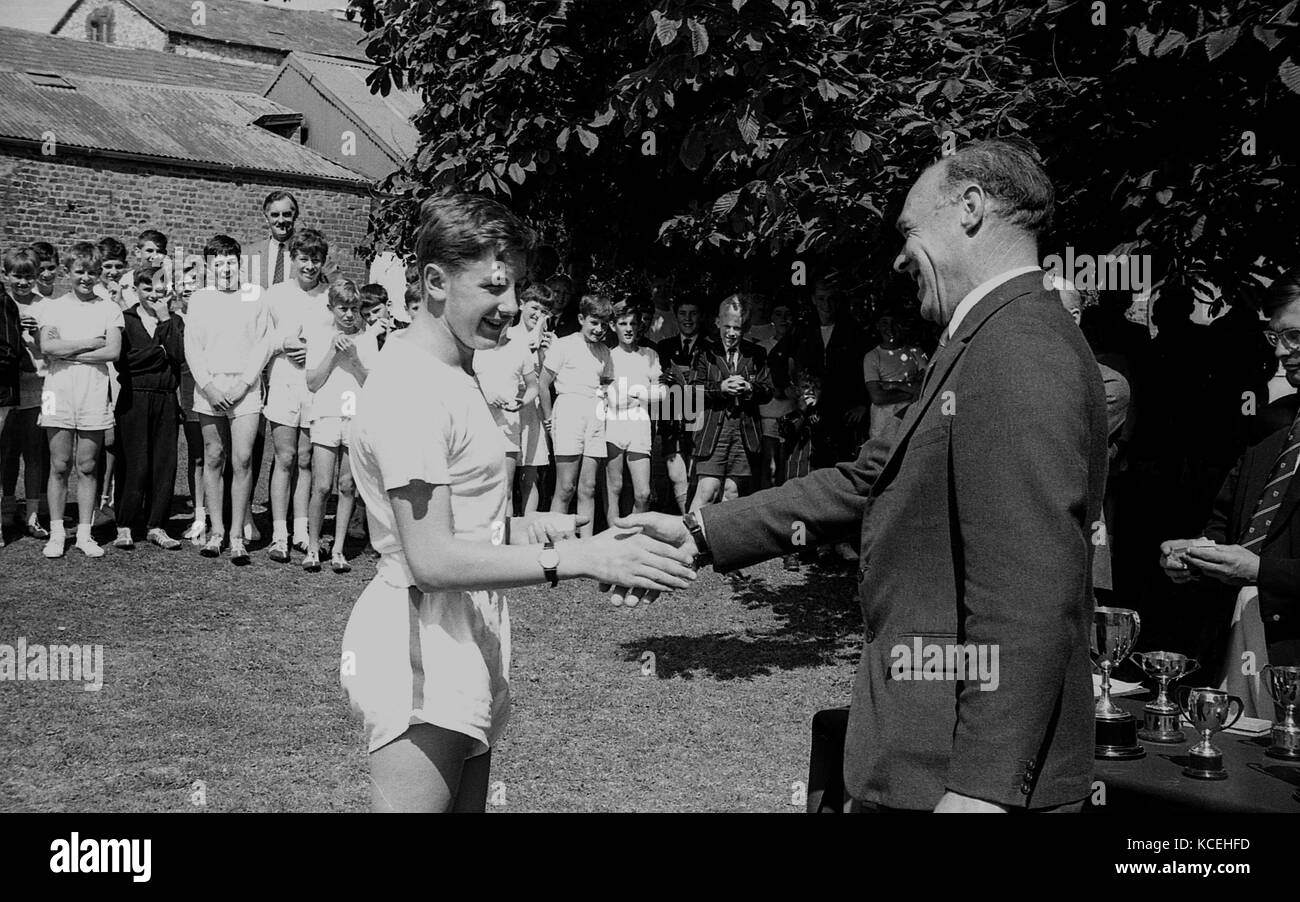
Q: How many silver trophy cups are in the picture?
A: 4